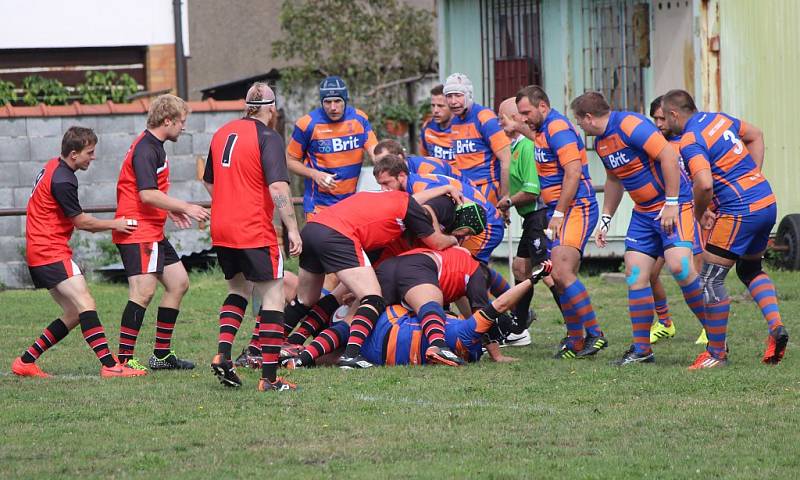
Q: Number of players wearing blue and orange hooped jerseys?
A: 10